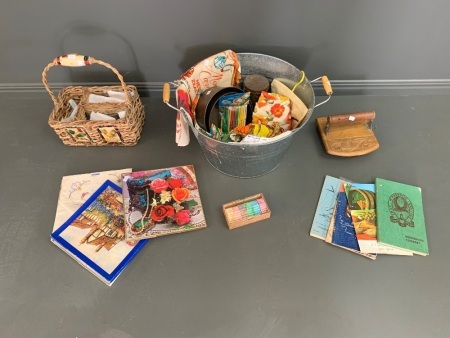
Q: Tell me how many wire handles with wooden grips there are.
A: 2